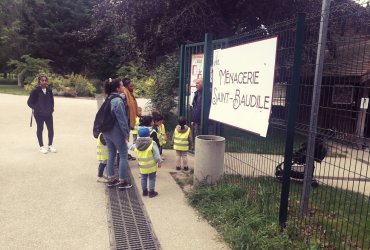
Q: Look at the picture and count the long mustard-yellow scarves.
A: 1